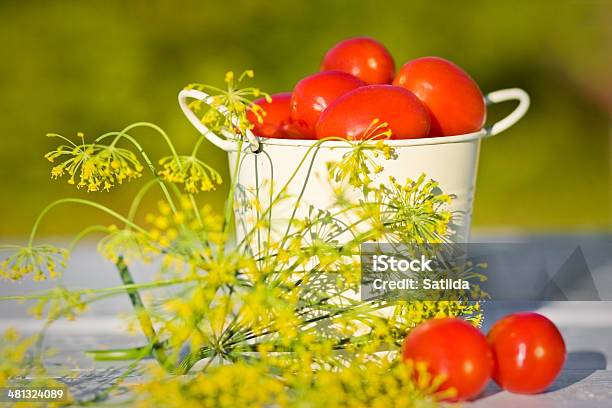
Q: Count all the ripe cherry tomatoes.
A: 7